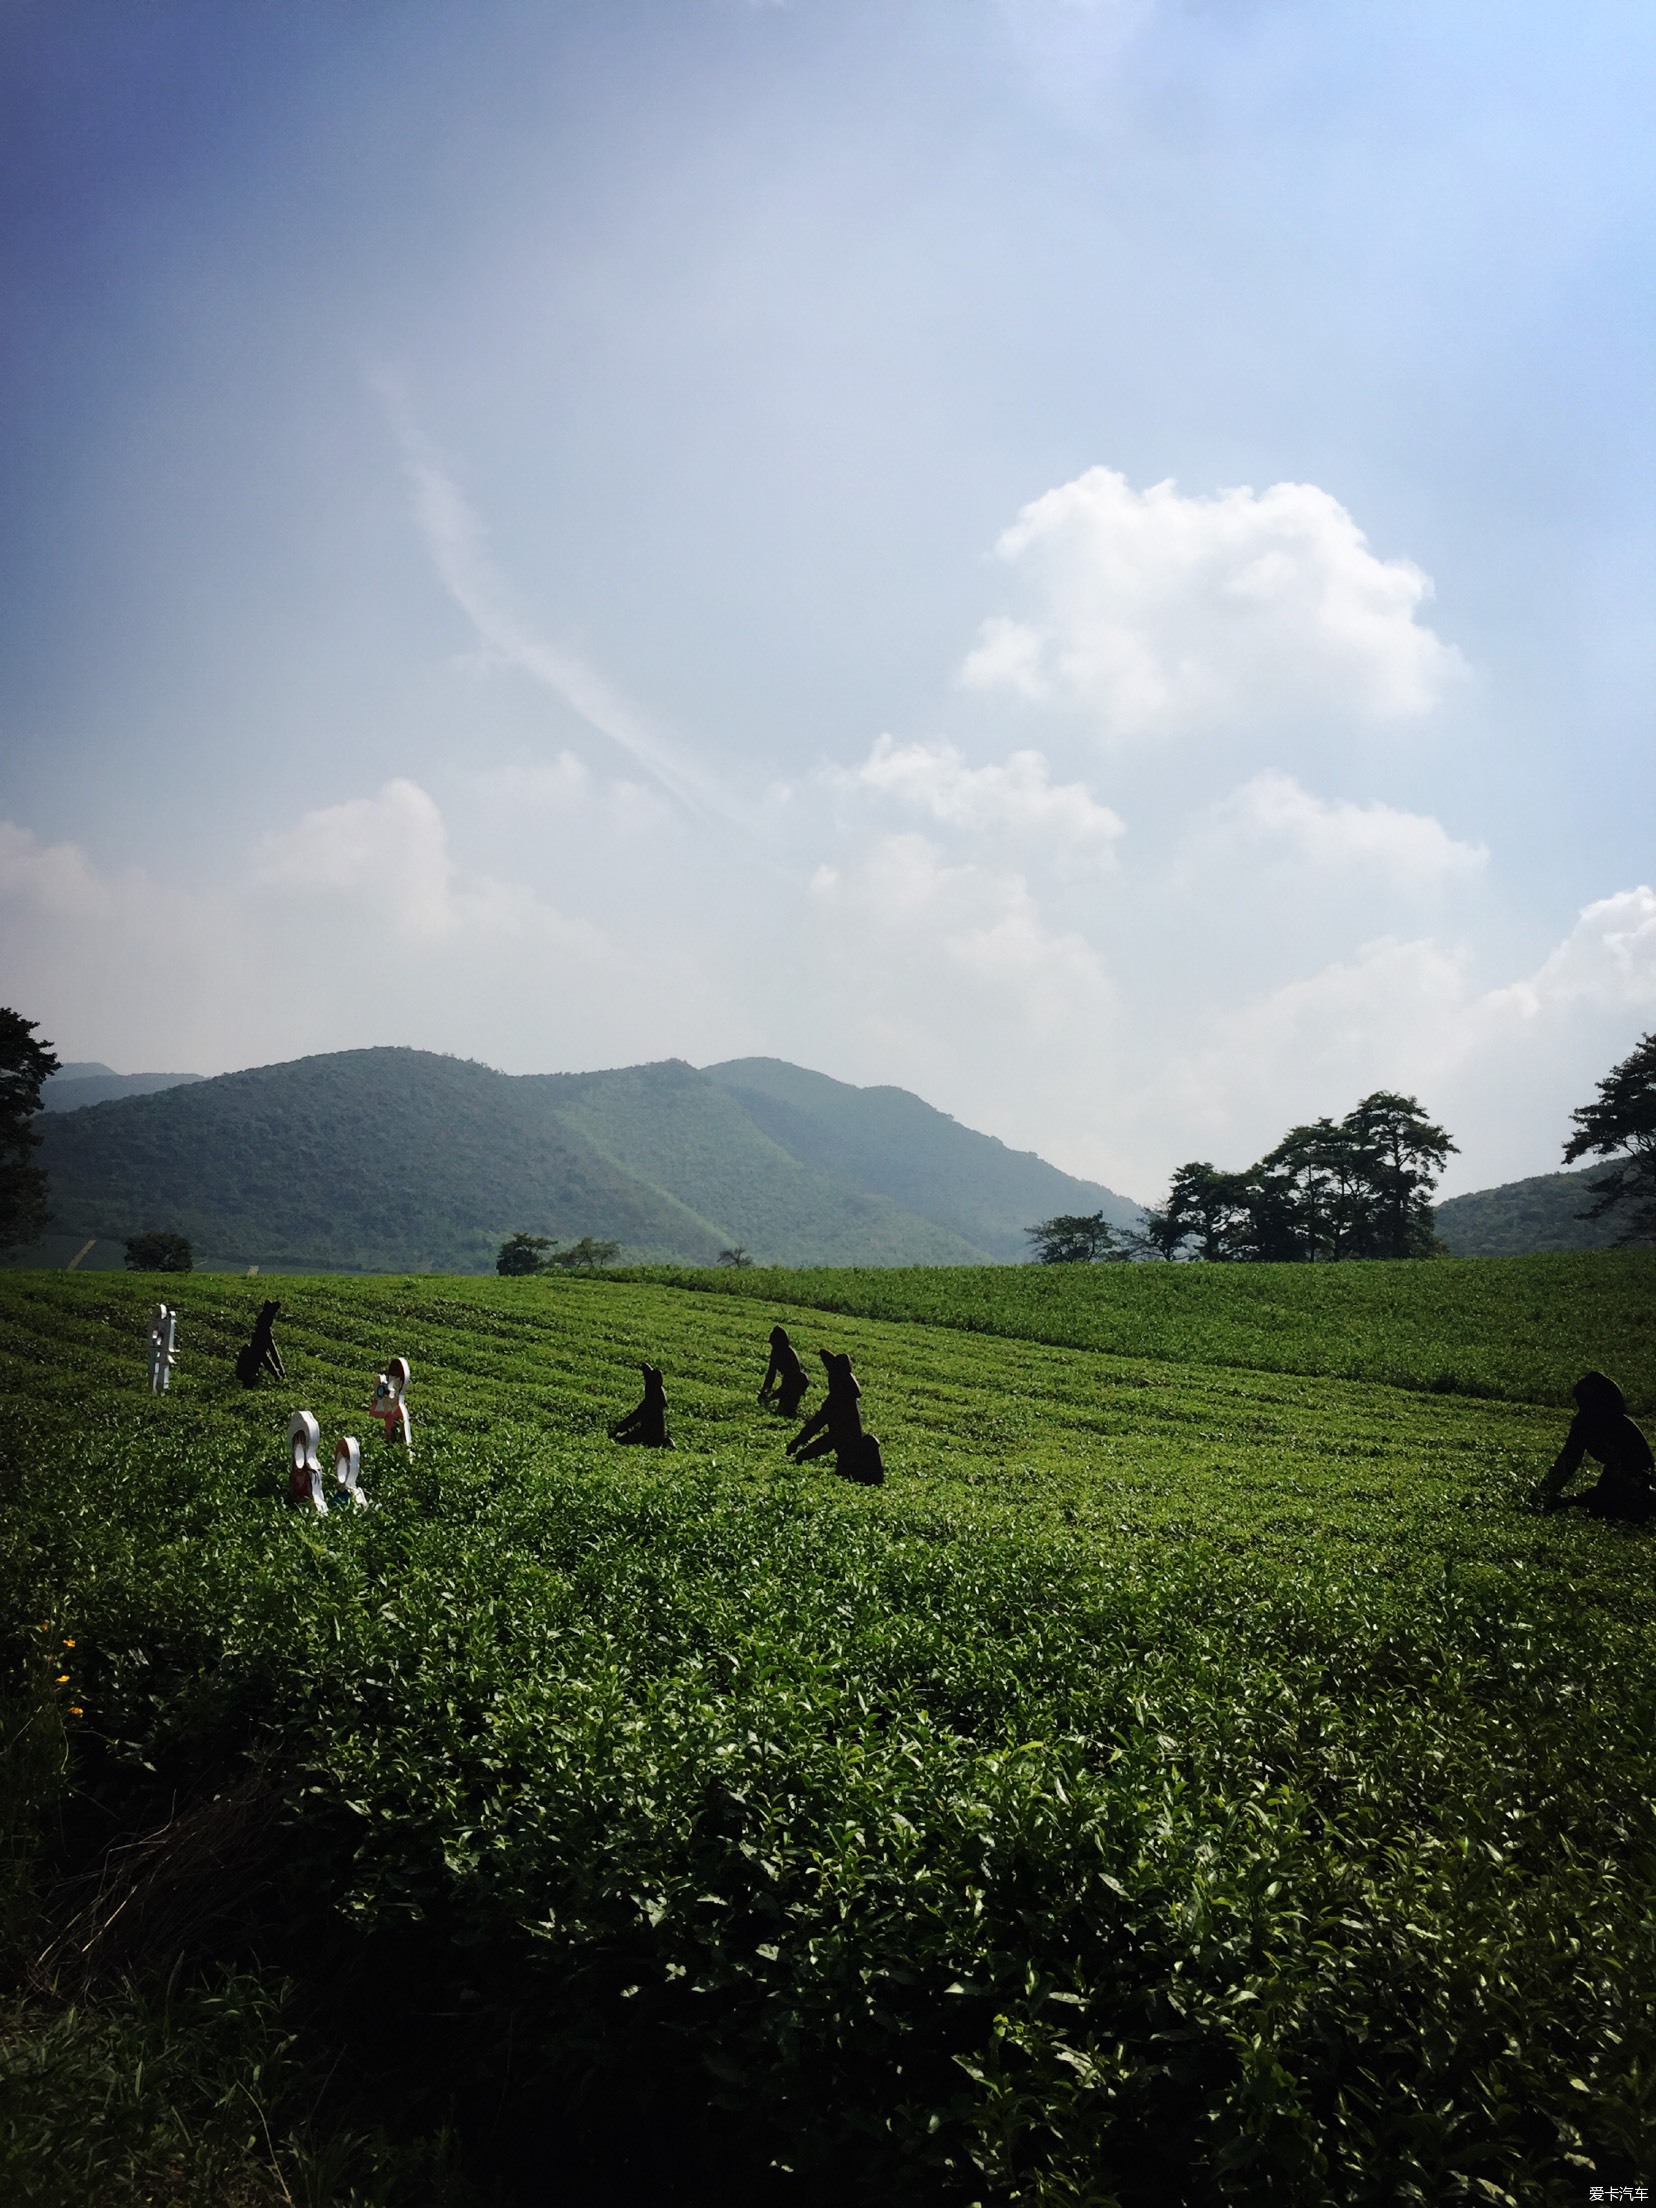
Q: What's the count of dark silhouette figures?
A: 5